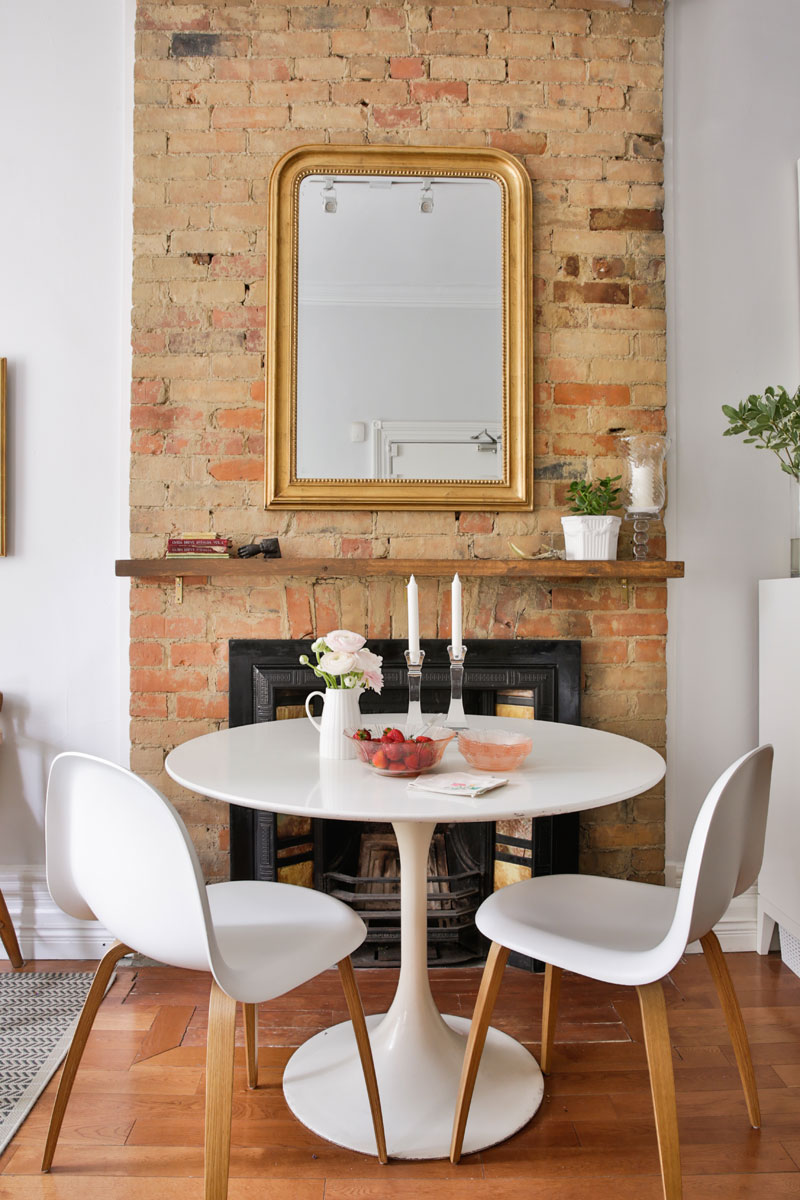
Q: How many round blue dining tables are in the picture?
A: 0